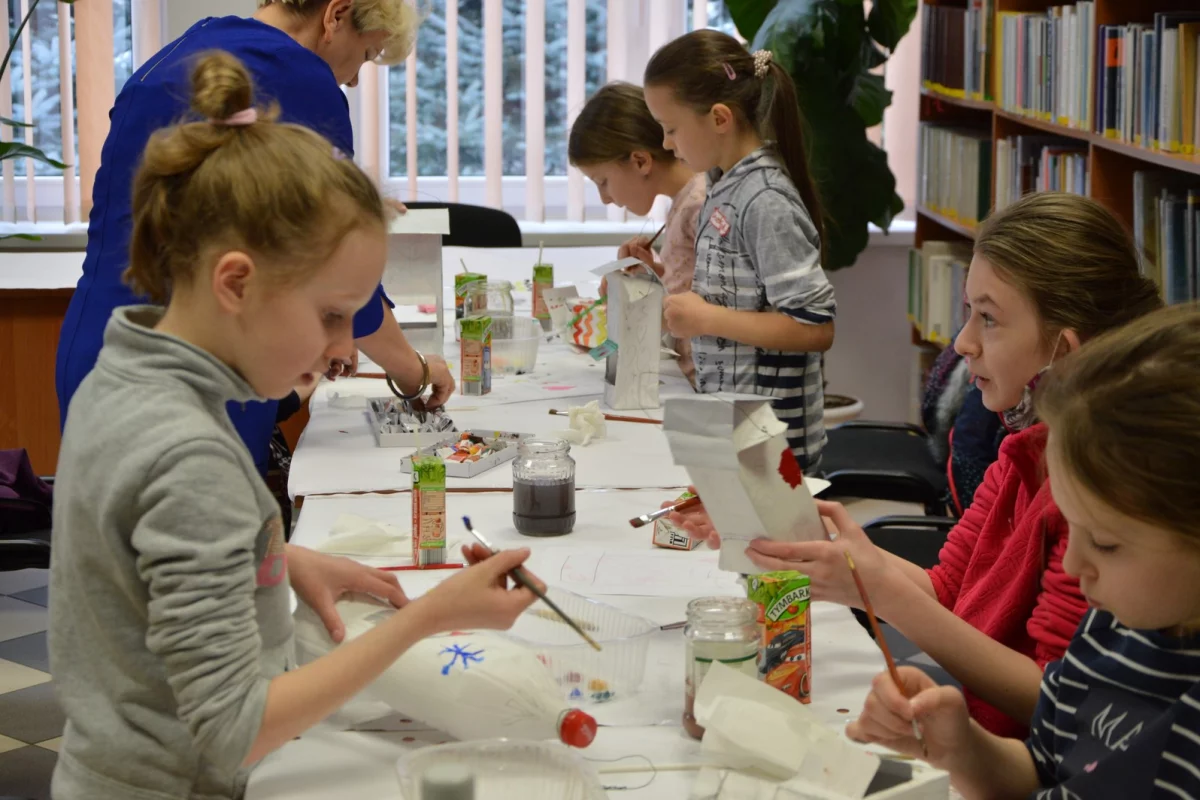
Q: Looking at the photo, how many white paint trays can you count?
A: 2